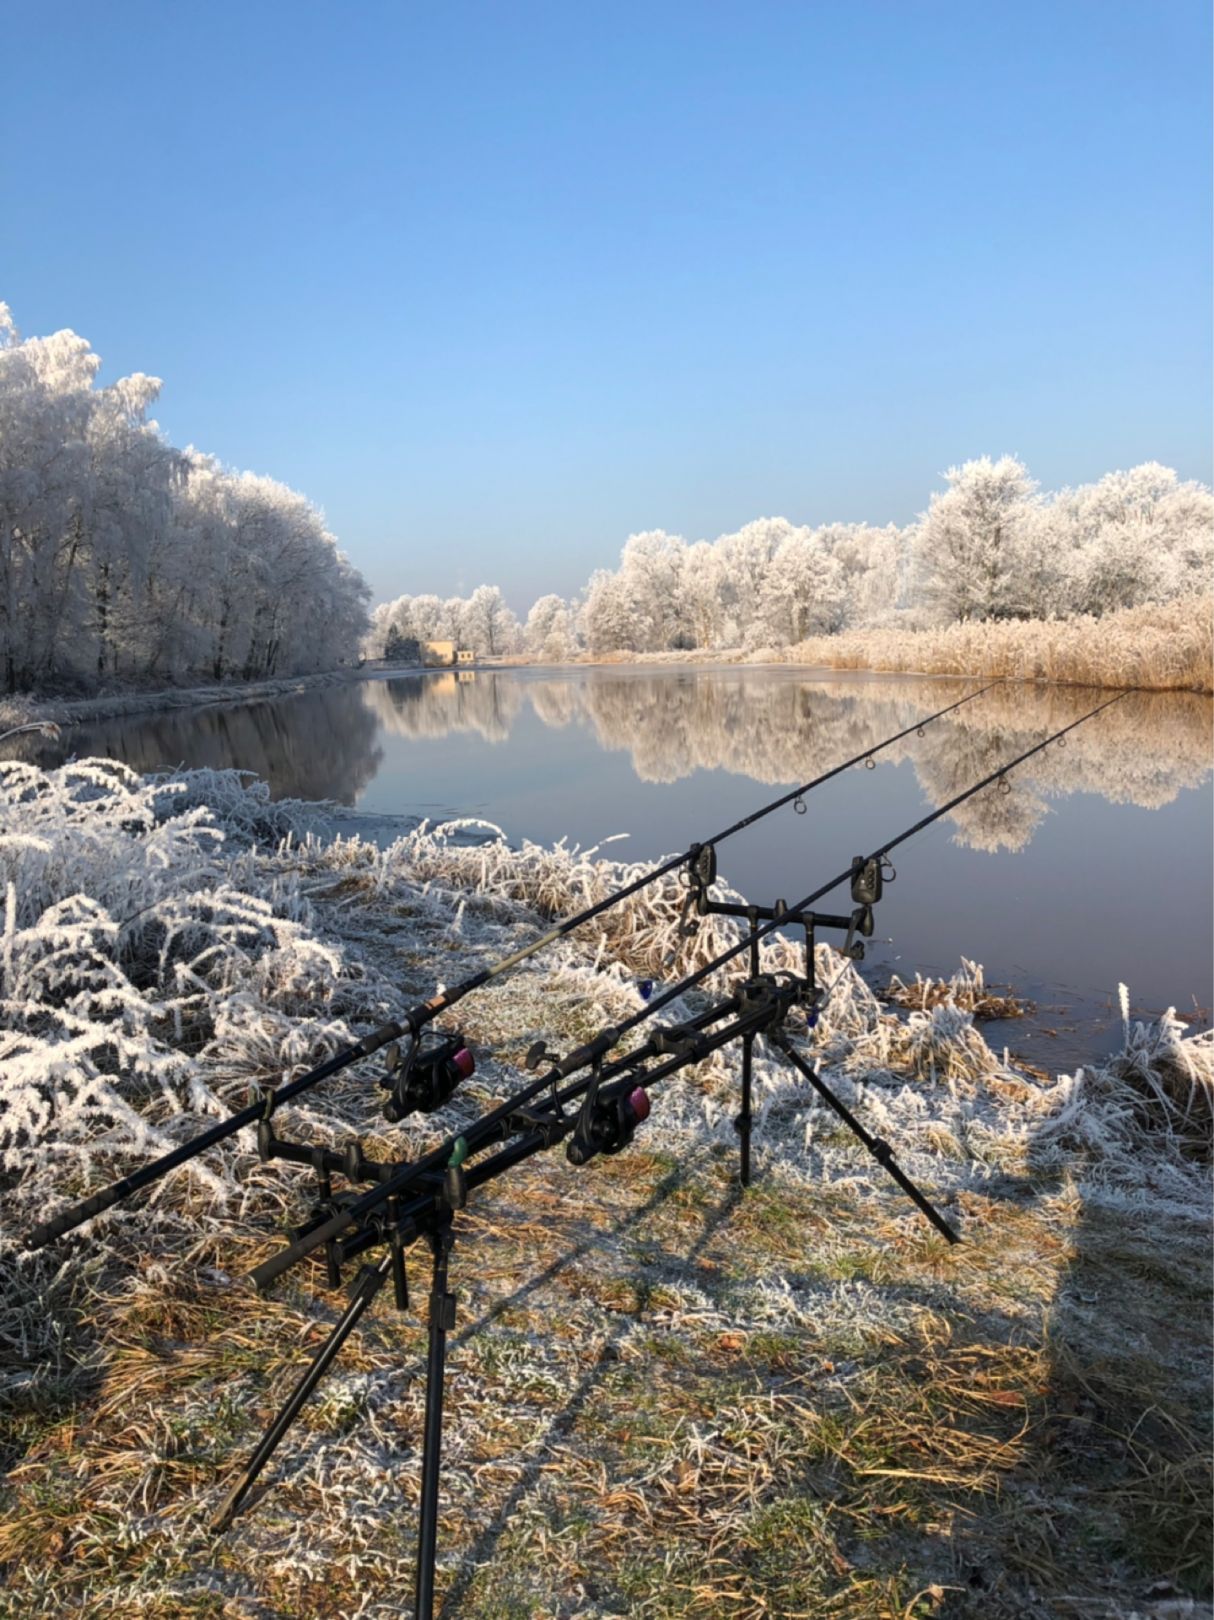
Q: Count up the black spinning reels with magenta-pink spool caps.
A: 2